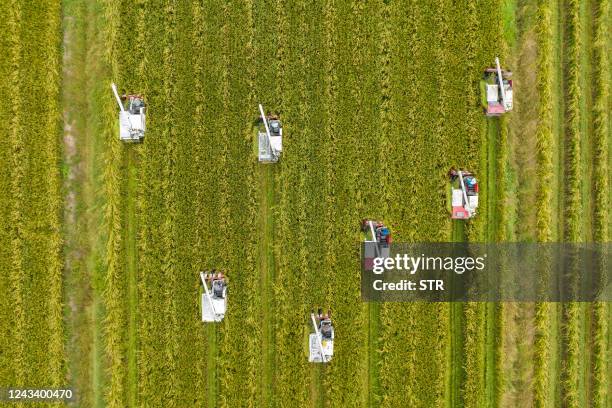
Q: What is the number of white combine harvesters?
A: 4